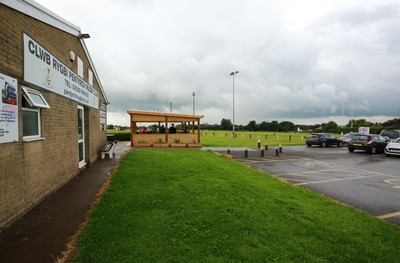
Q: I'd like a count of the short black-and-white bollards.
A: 7